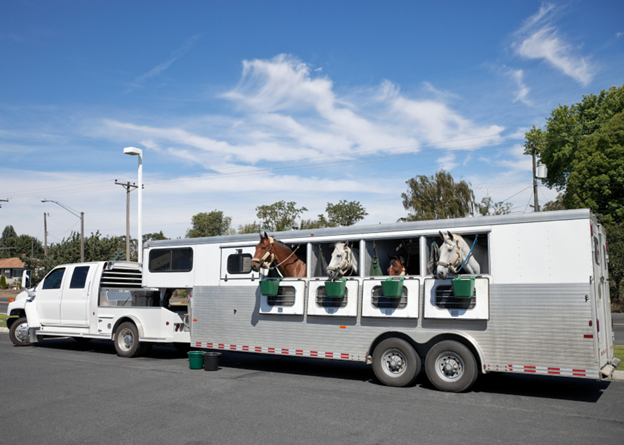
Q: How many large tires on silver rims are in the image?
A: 4